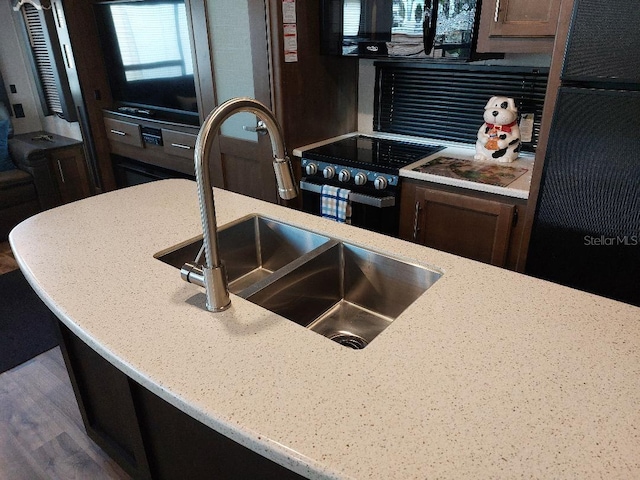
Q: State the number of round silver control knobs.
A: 5